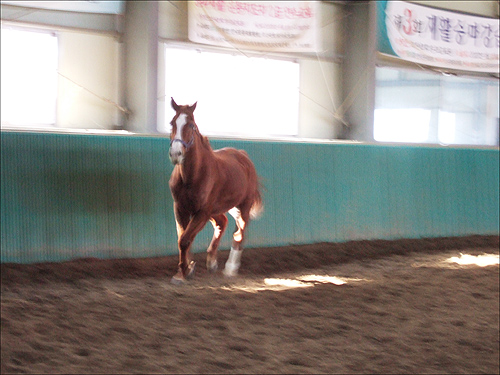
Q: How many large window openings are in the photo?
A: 3